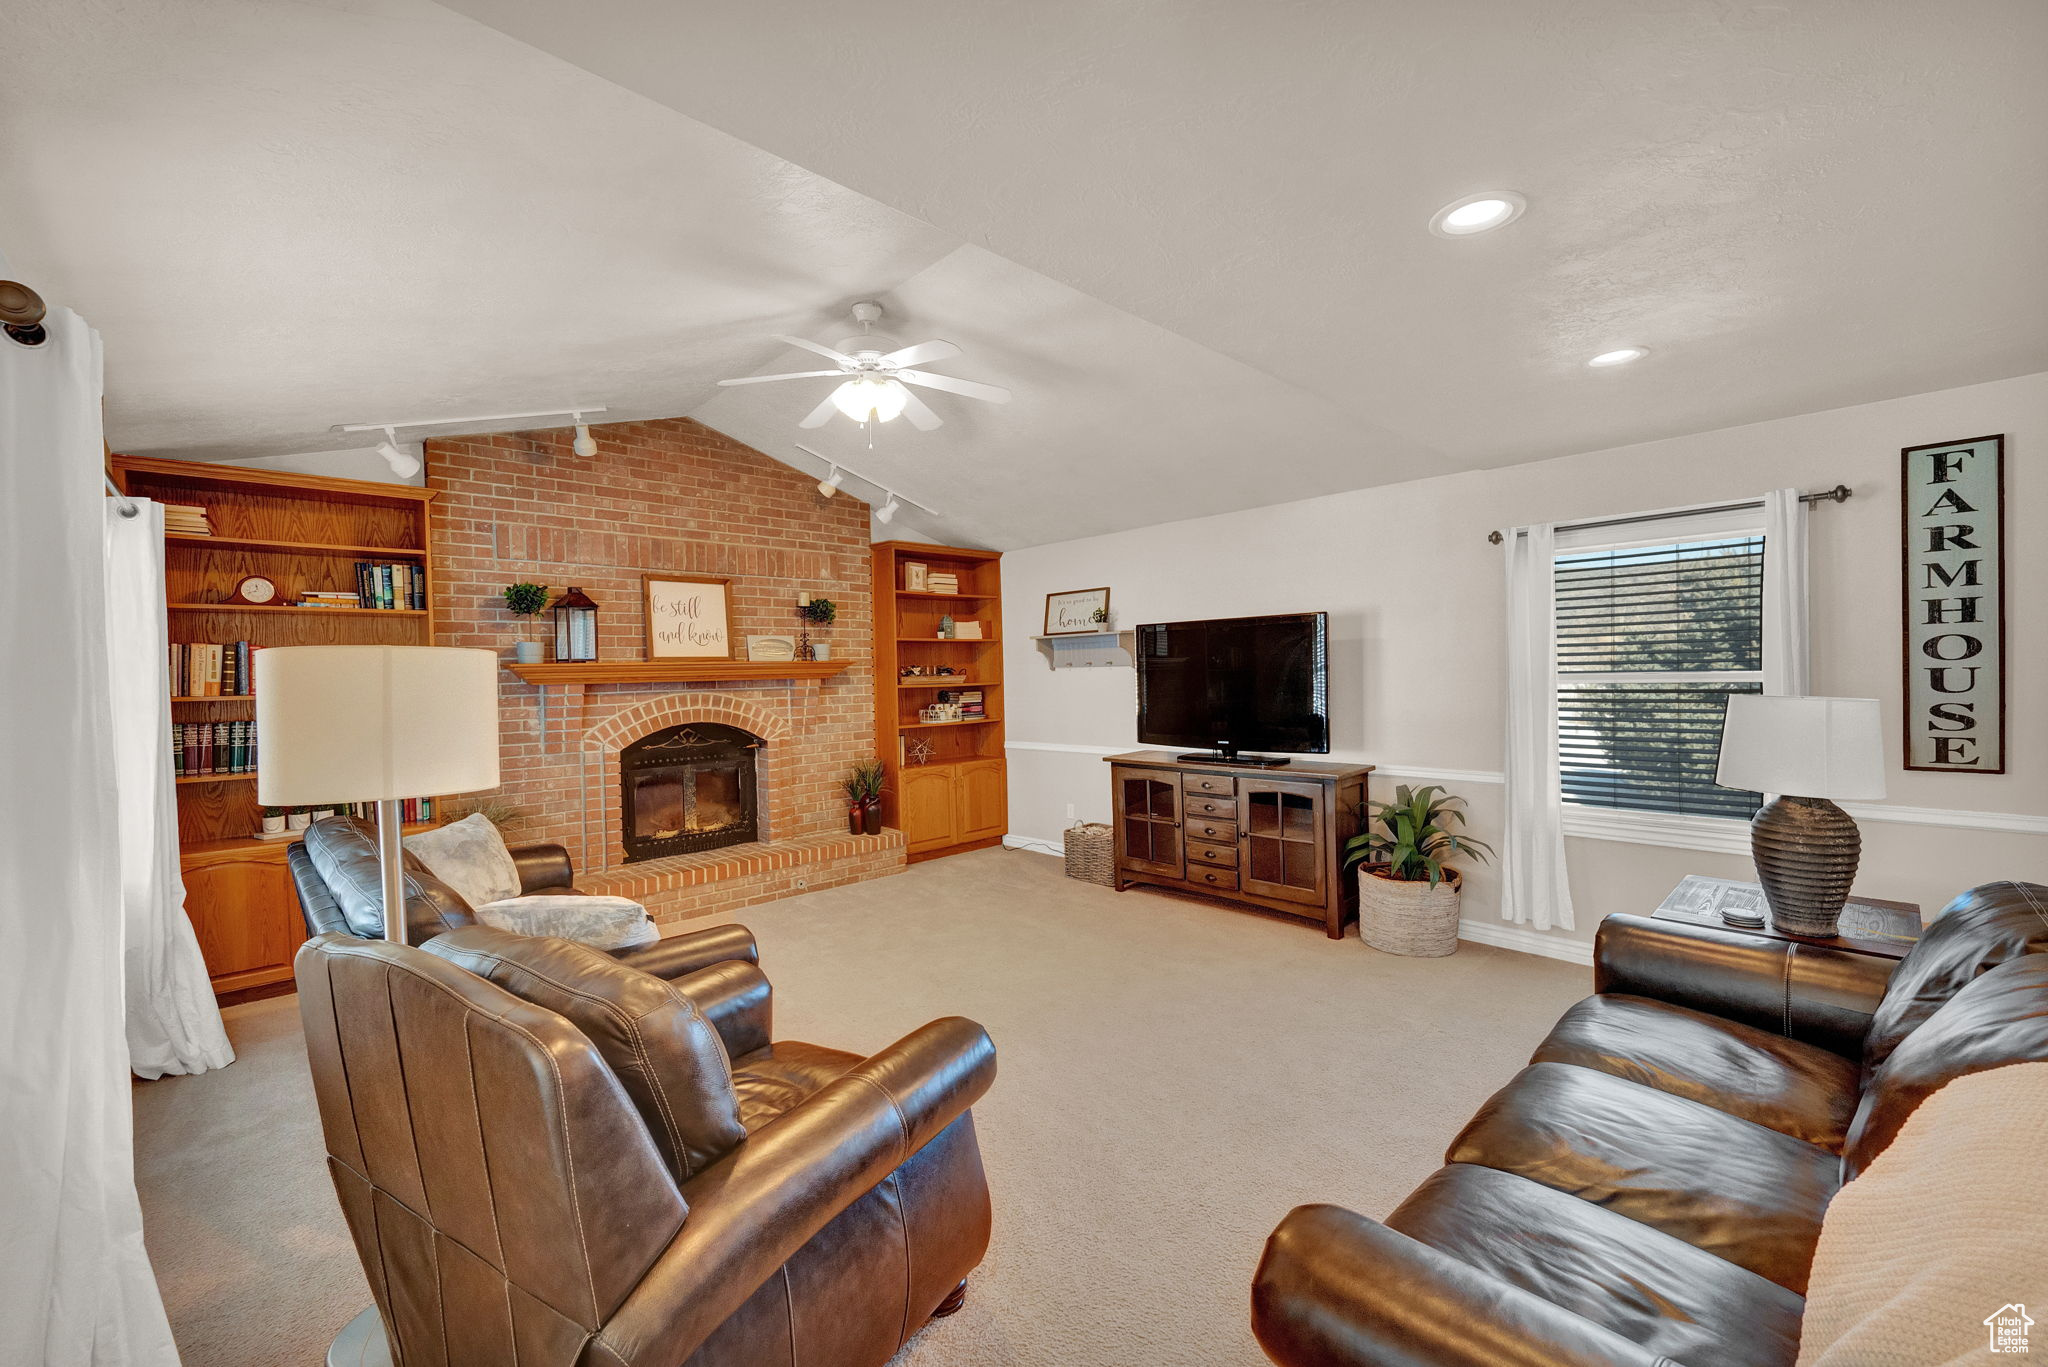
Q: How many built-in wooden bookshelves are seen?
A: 2